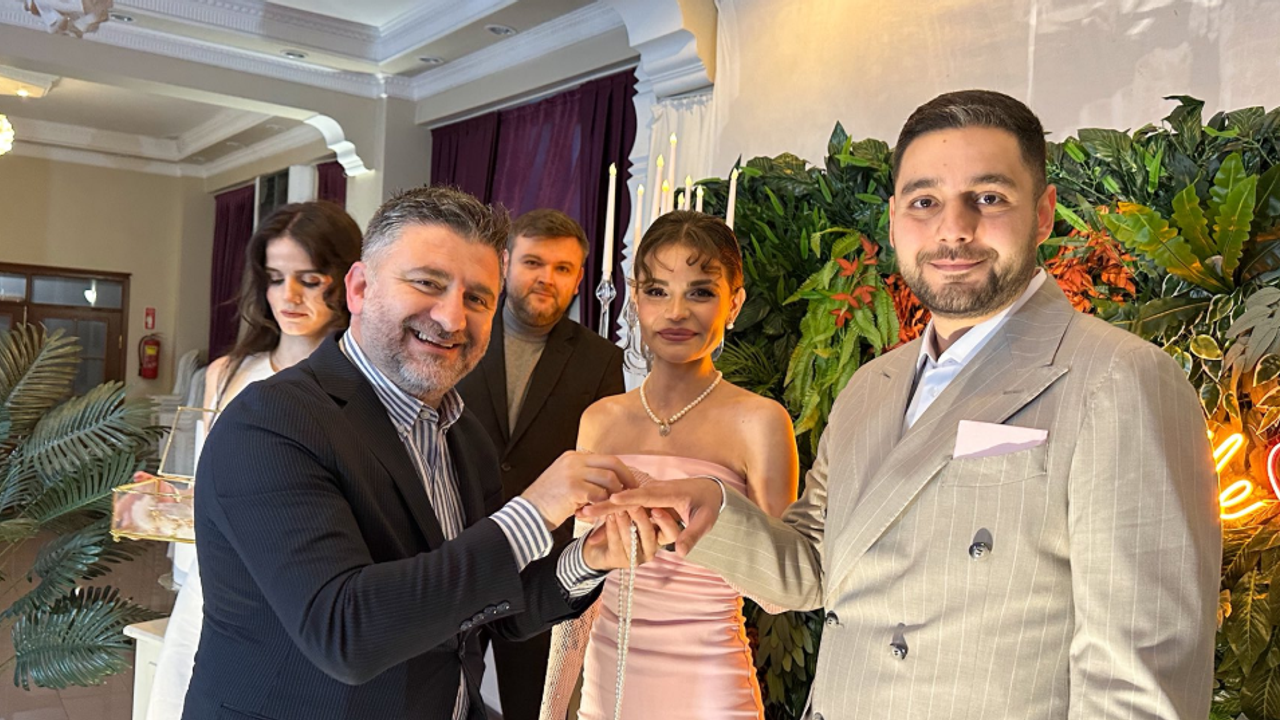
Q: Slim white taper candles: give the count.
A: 9